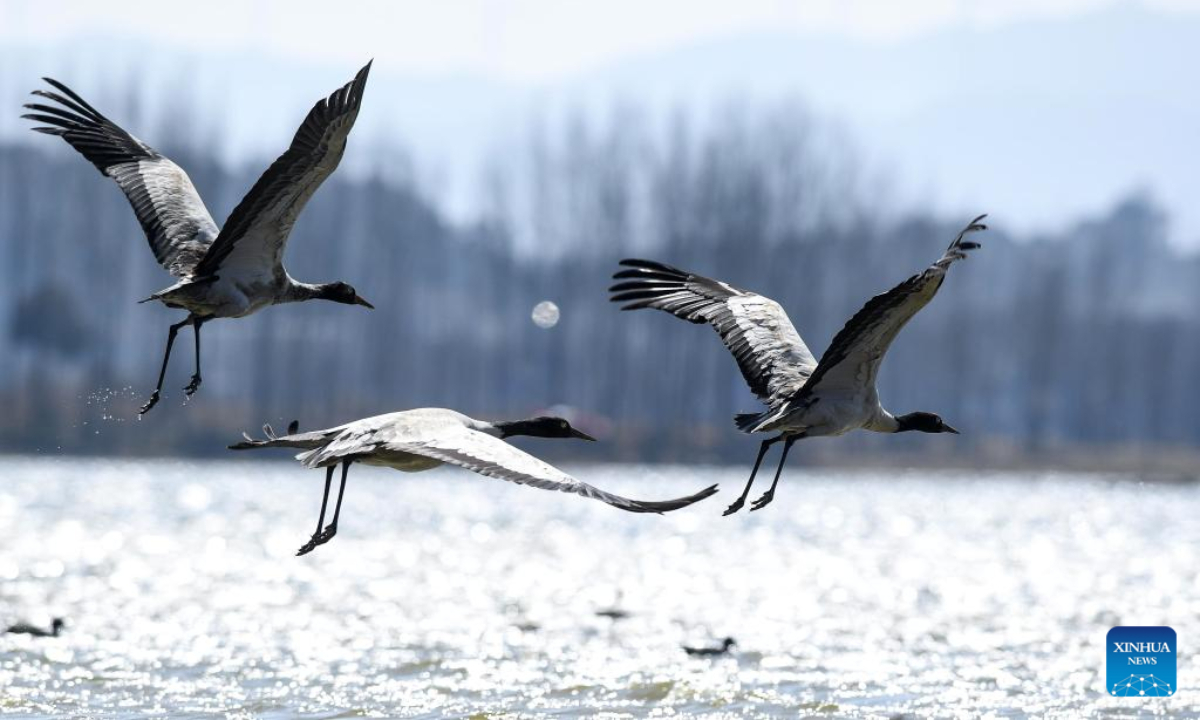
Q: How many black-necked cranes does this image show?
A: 3